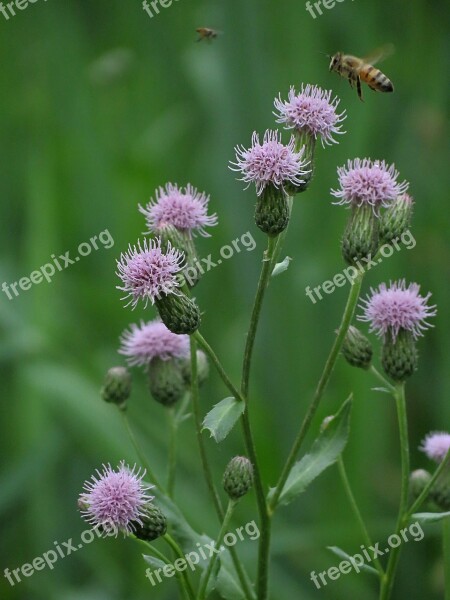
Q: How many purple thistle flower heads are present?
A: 9